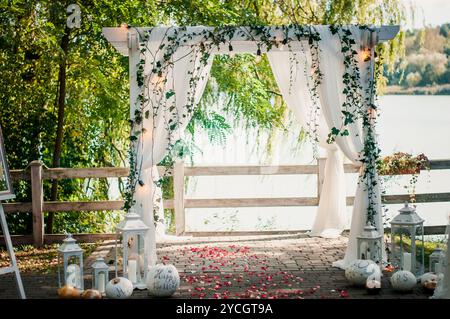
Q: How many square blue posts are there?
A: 0